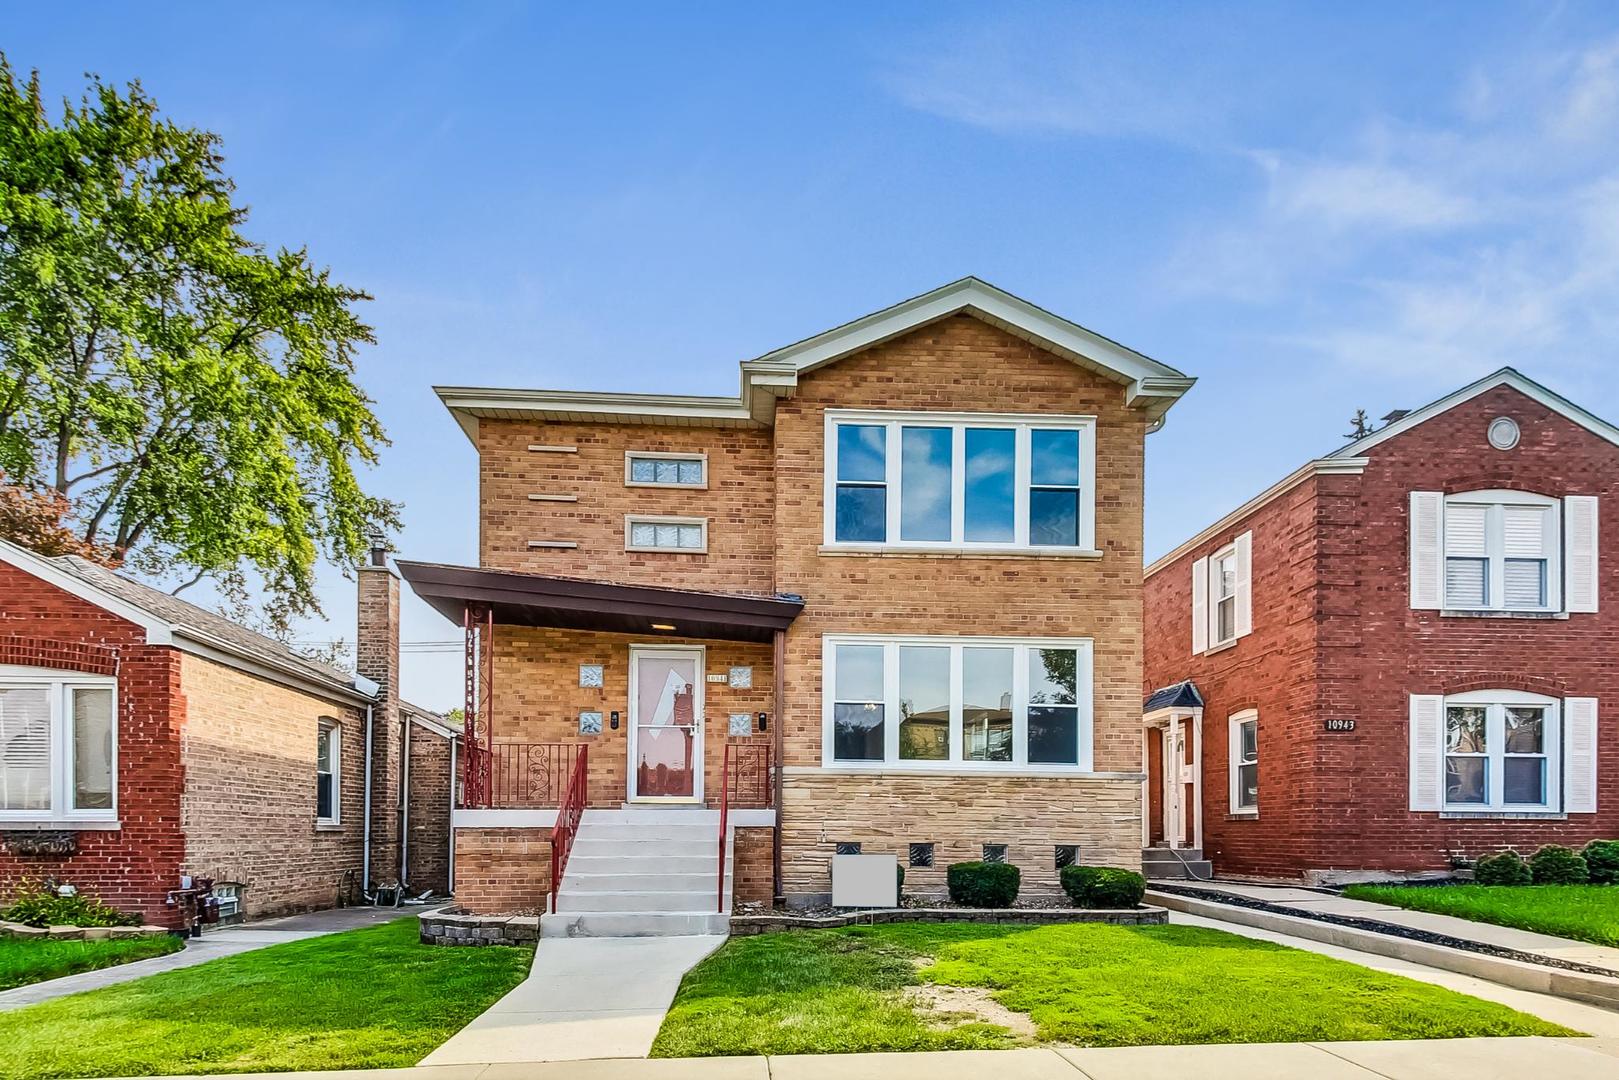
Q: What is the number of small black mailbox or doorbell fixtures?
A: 2